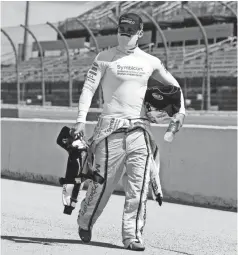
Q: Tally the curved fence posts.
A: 8